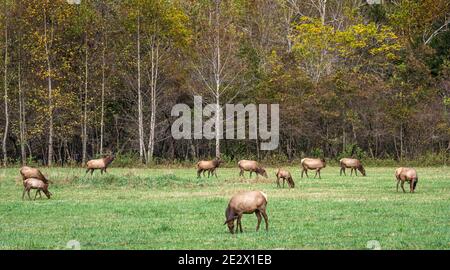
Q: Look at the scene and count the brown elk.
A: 10